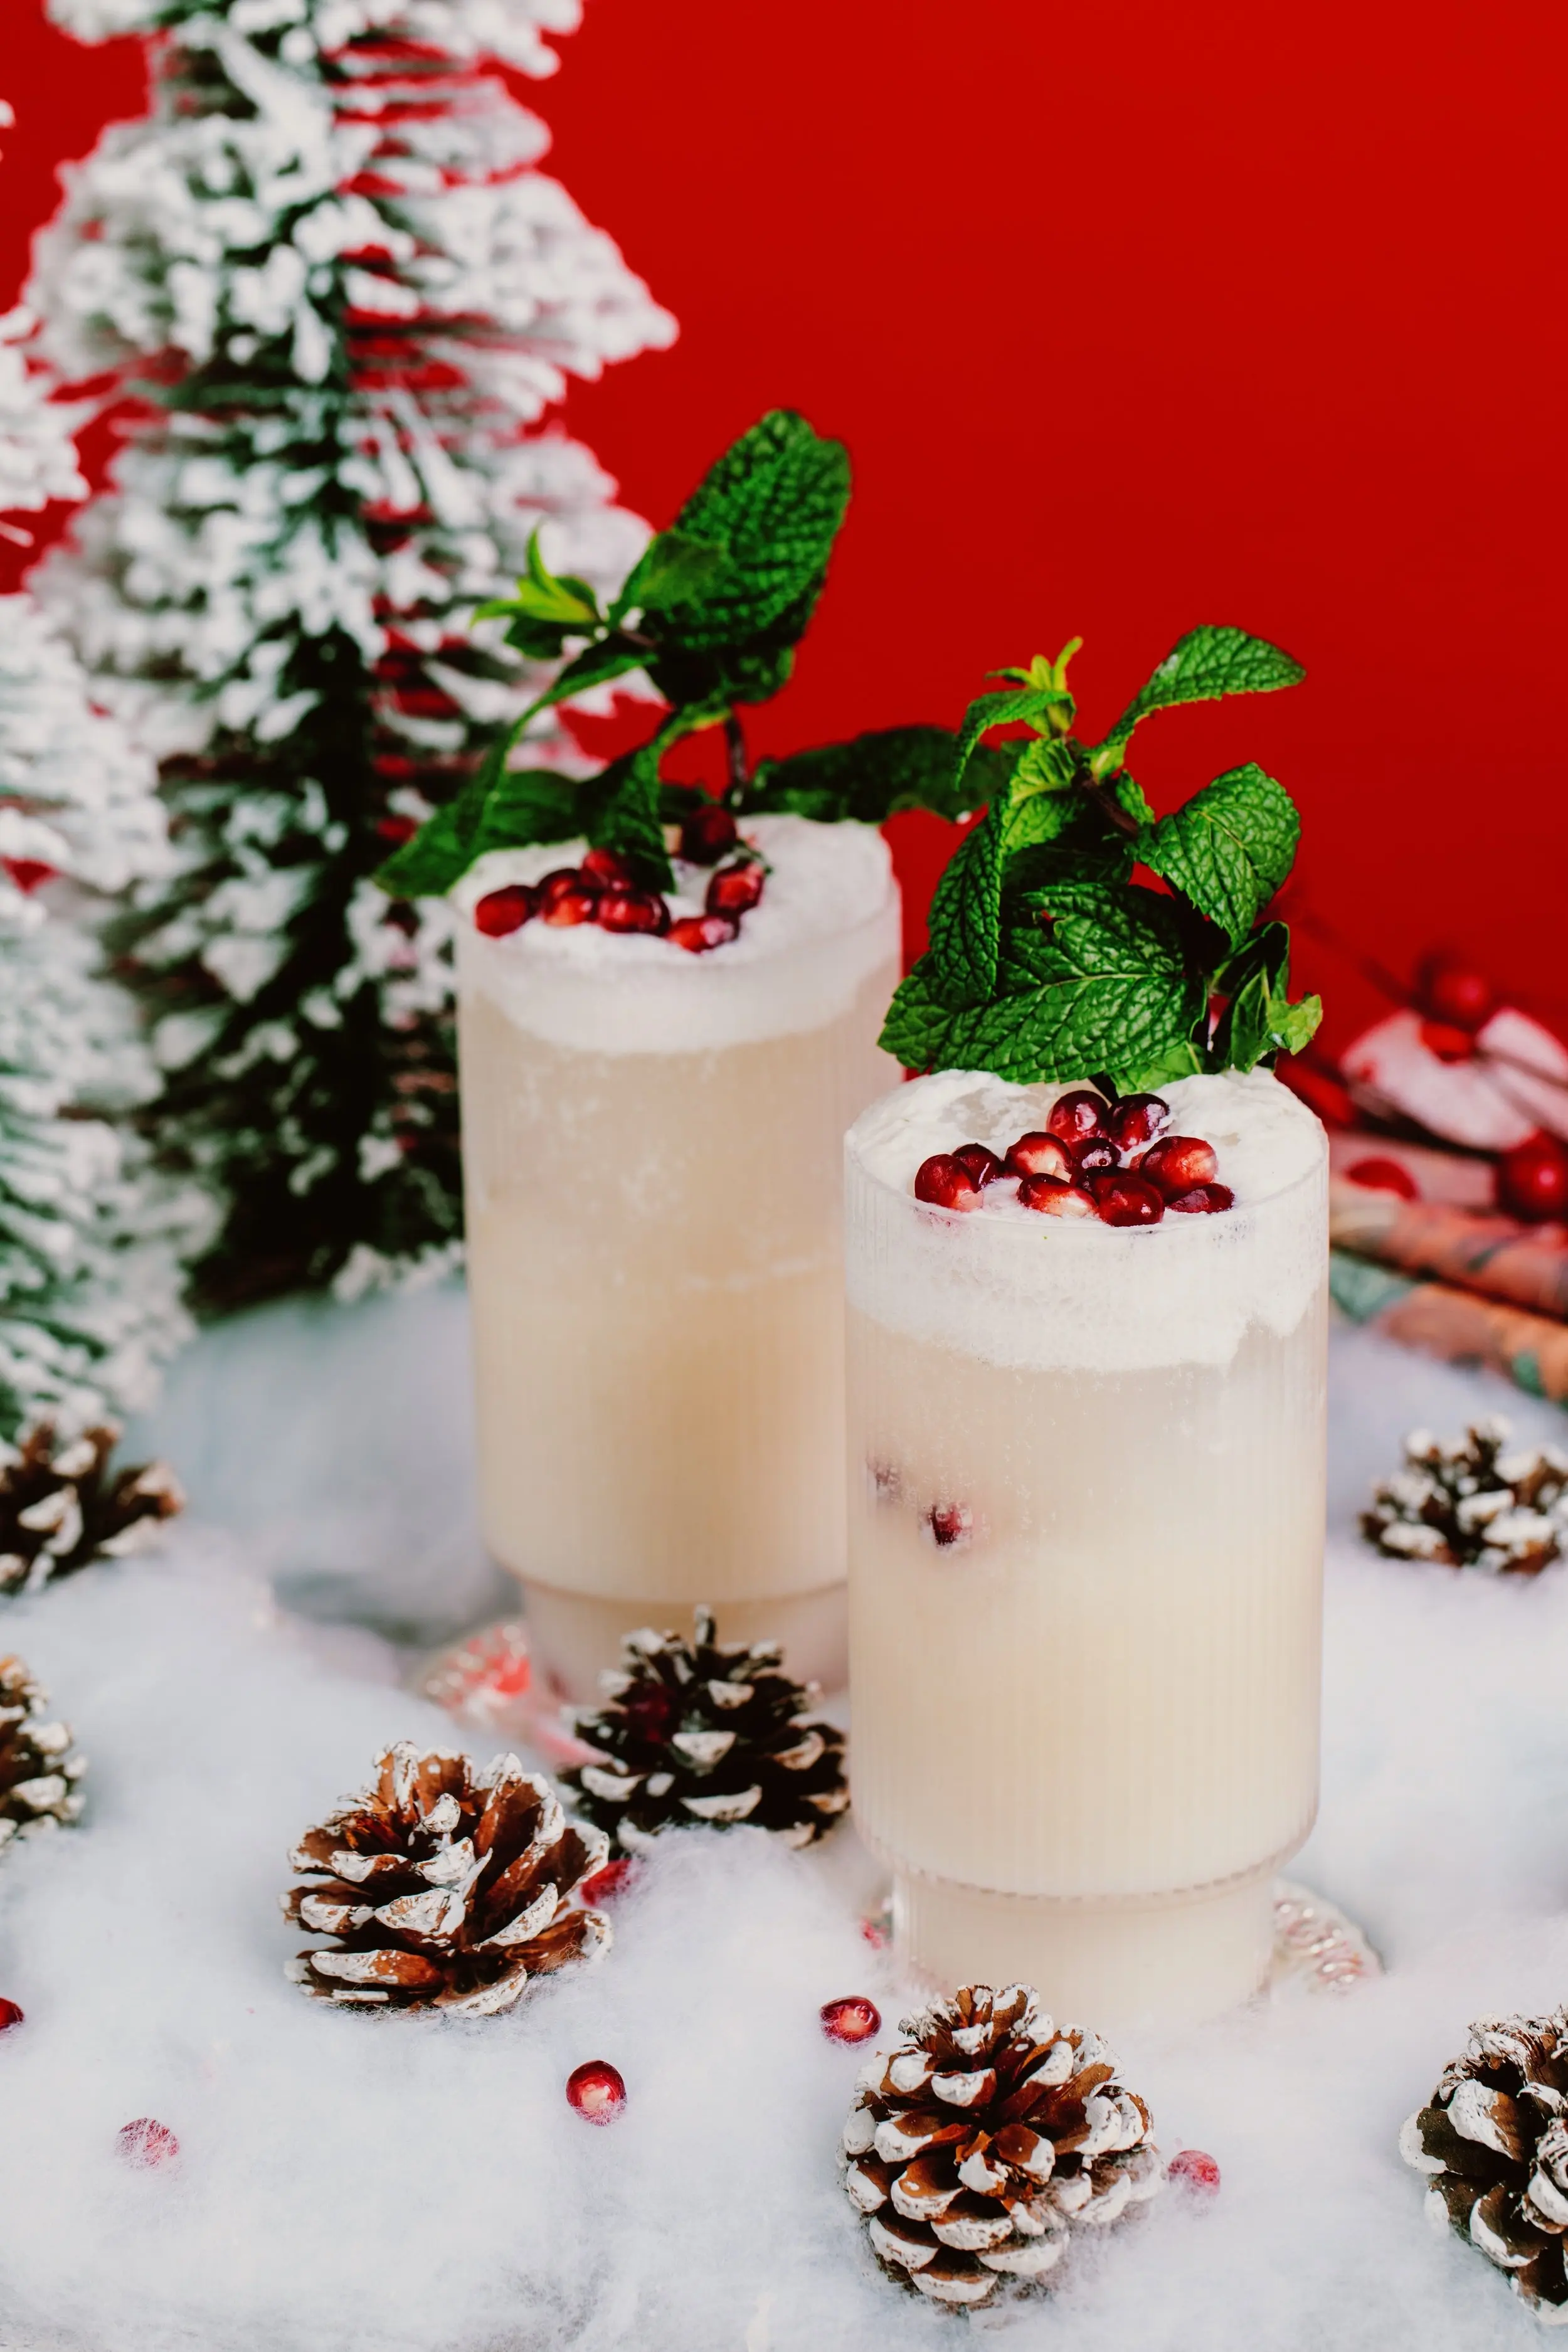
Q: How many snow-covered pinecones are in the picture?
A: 7